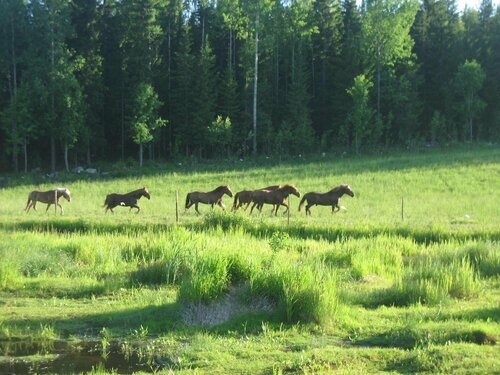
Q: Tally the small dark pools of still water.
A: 1